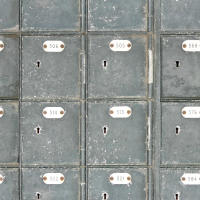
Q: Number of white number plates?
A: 12